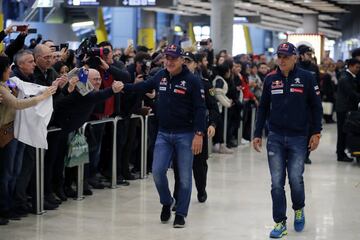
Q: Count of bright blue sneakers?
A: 2